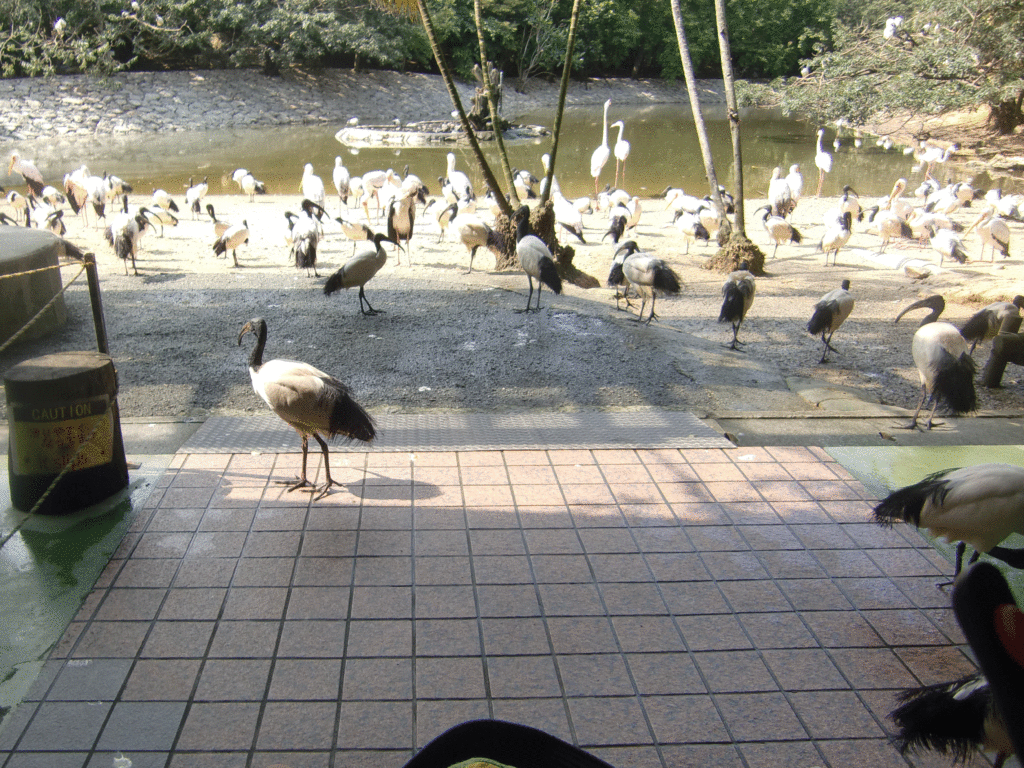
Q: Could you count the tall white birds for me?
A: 3